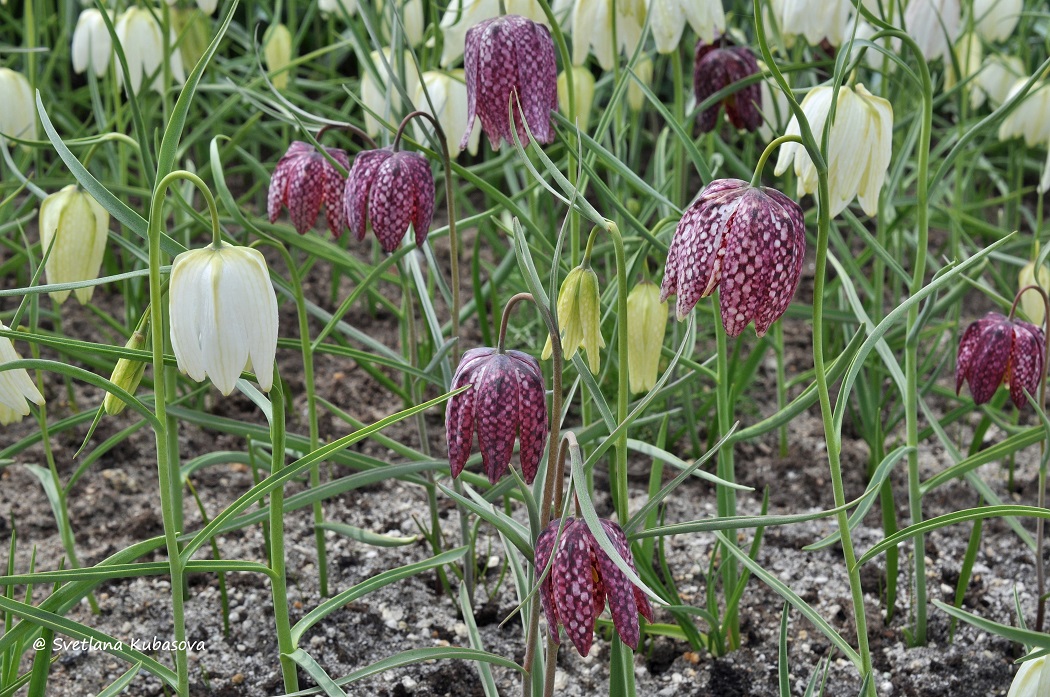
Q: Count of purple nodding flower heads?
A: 8